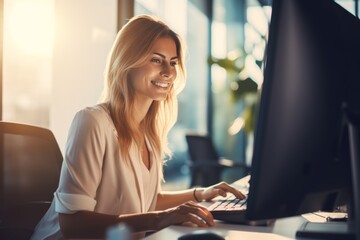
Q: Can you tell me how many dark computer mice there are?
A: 1